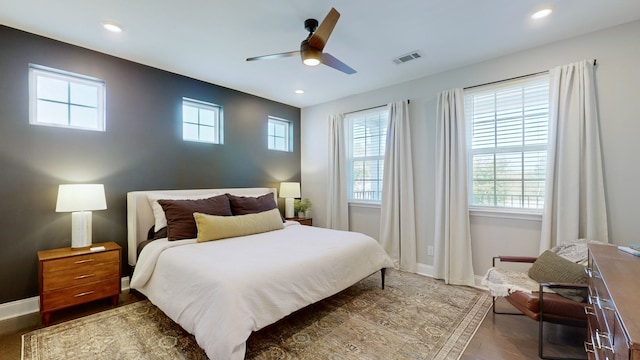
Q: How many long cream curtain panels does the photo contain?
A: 4